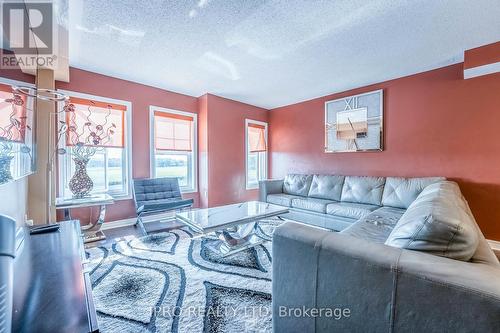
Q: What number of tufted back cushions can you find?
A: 4